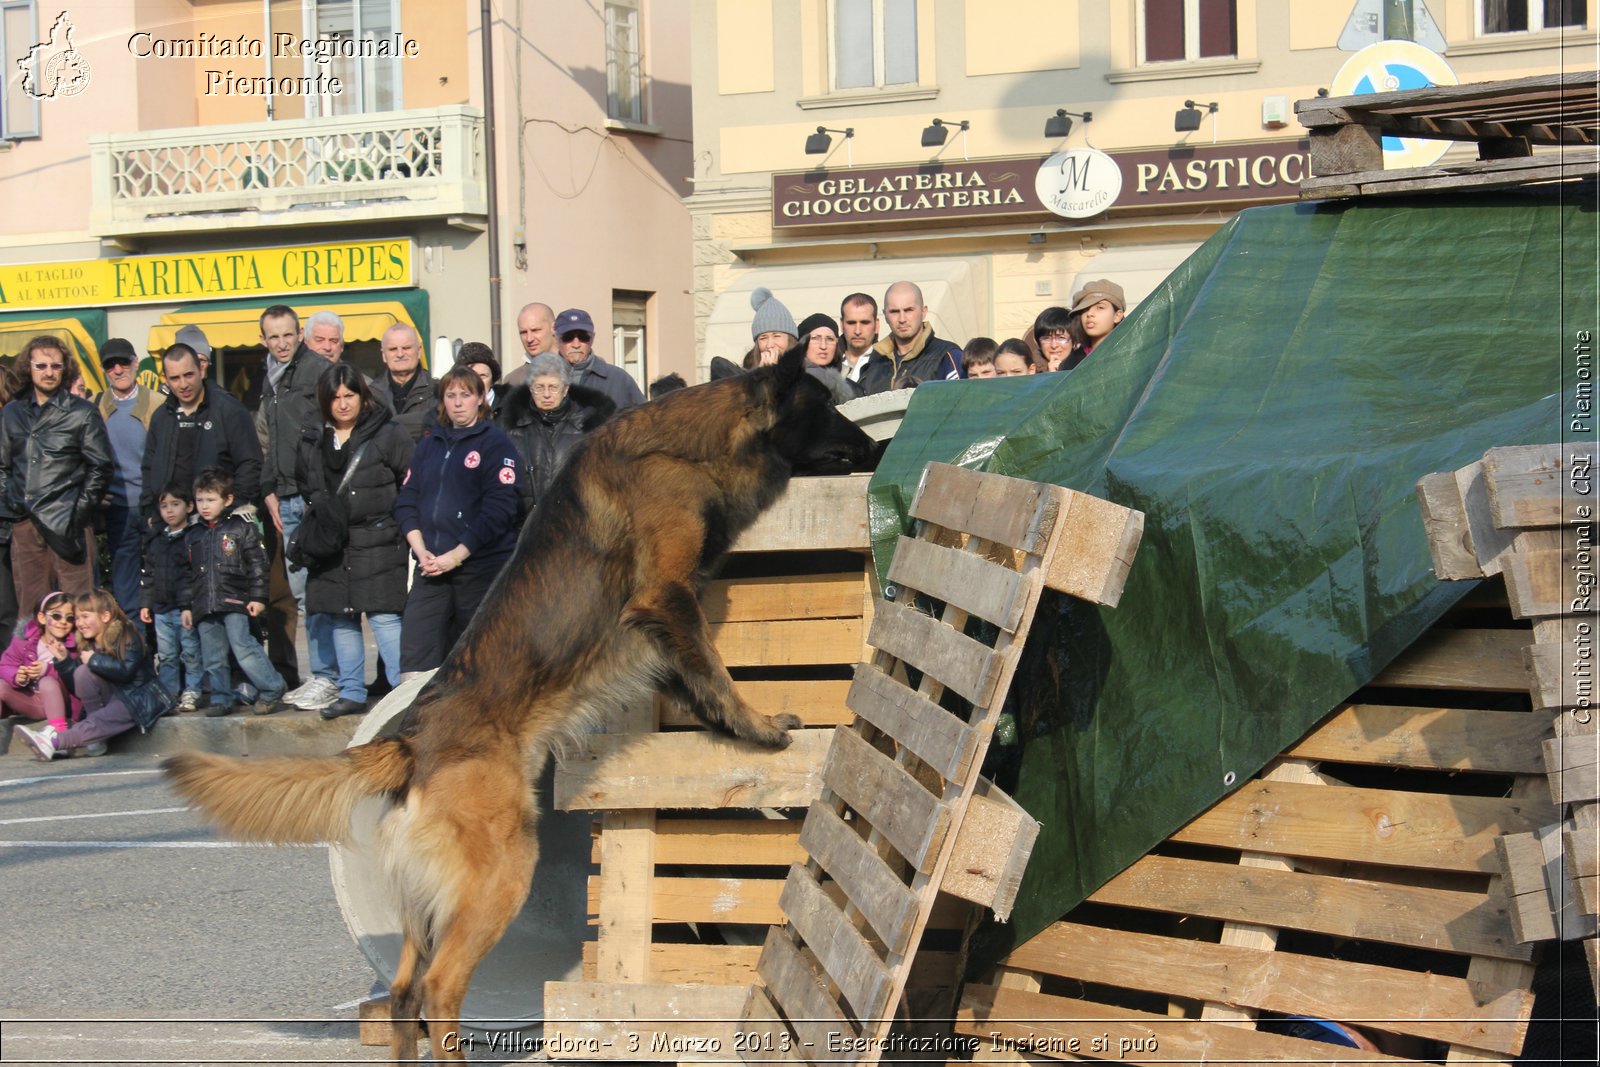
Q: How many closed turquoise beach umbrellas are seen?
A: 0